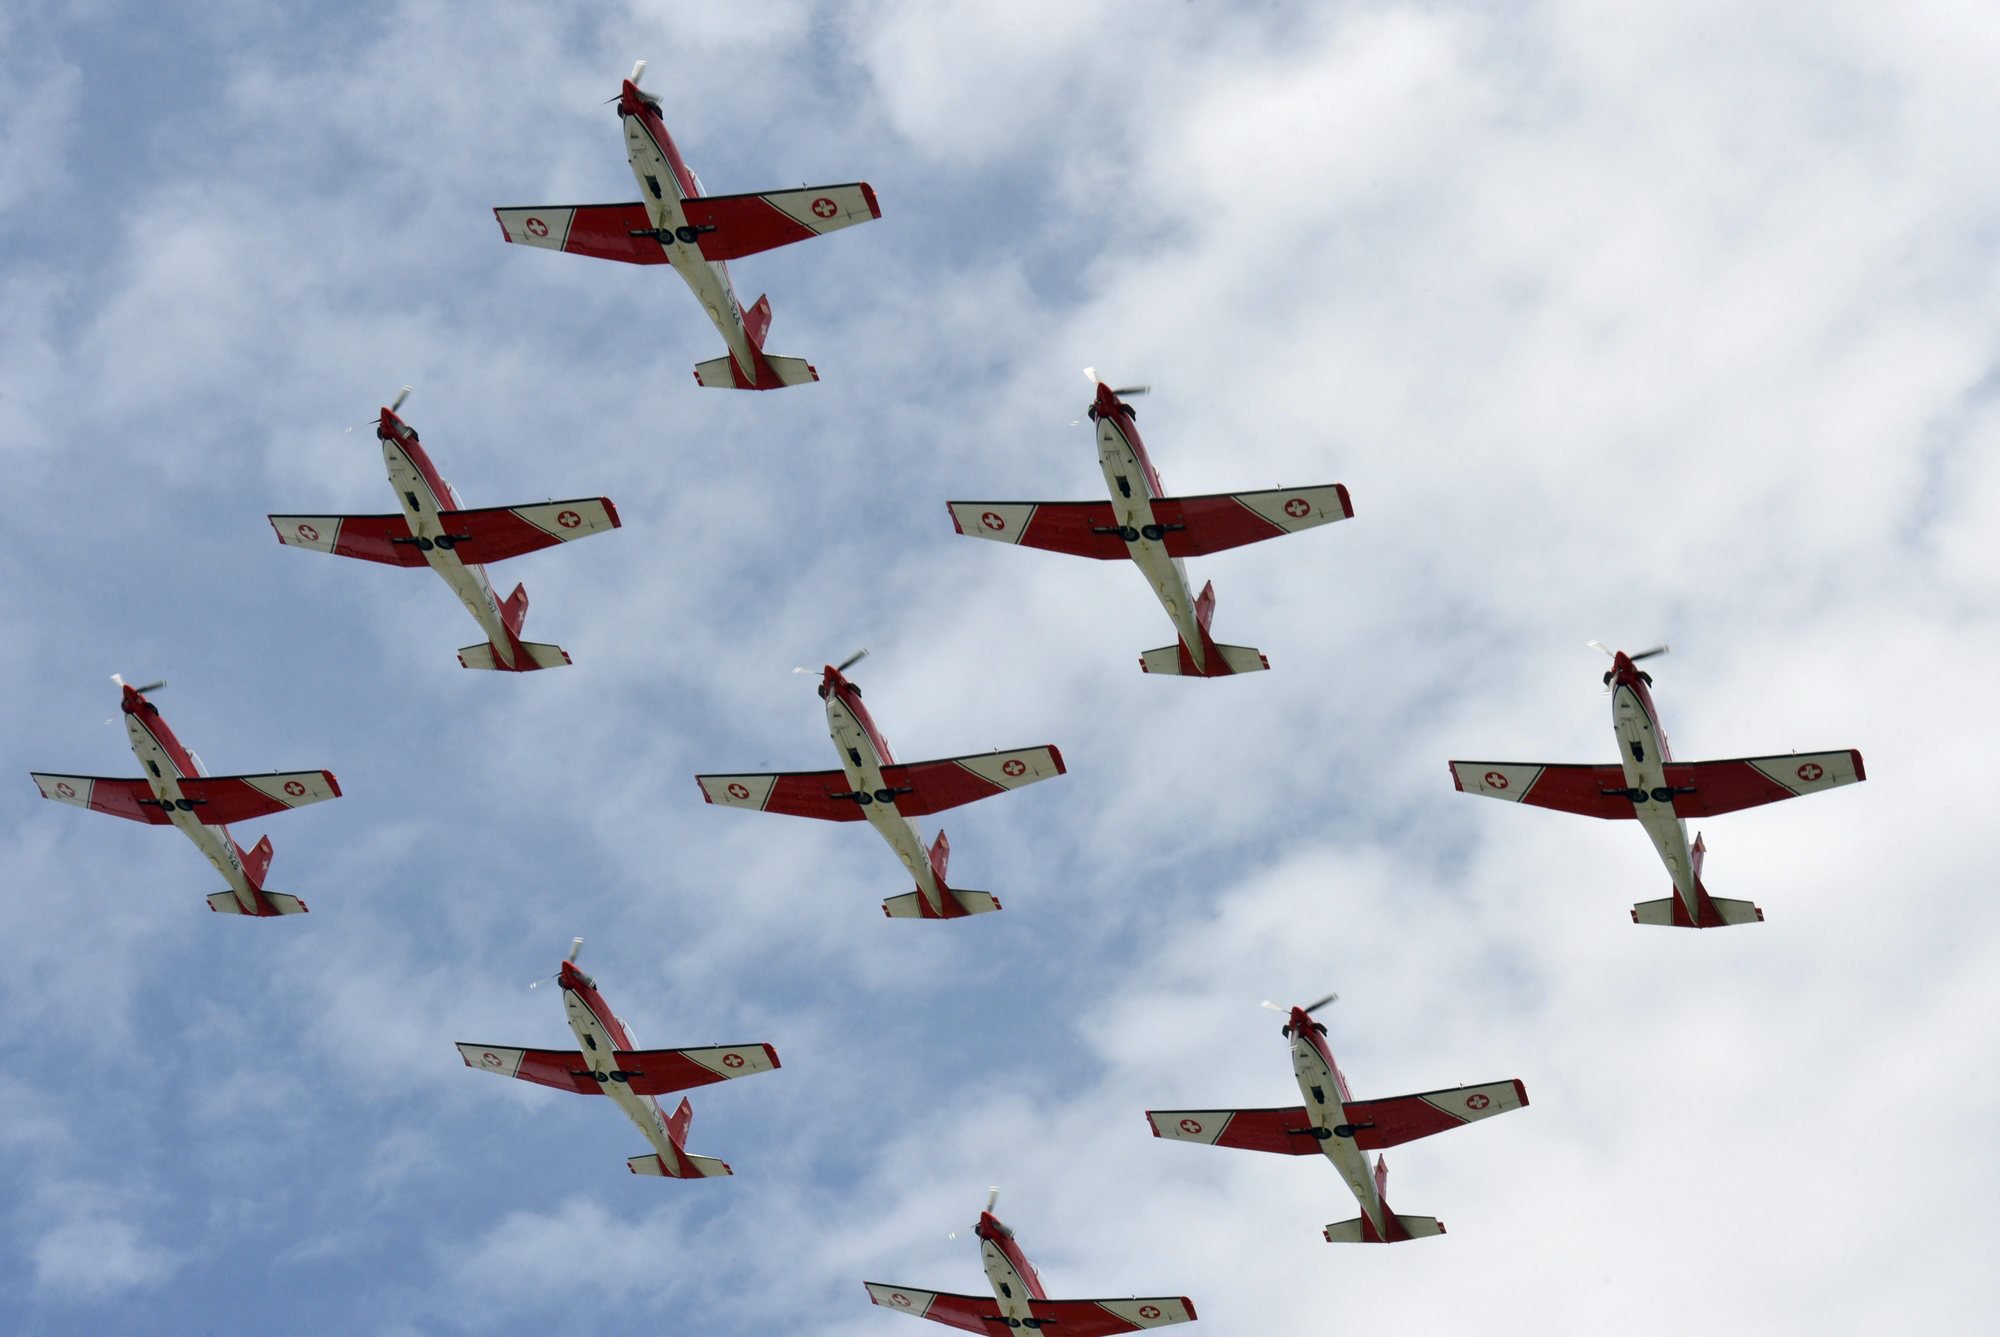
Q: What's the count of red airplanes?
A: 9